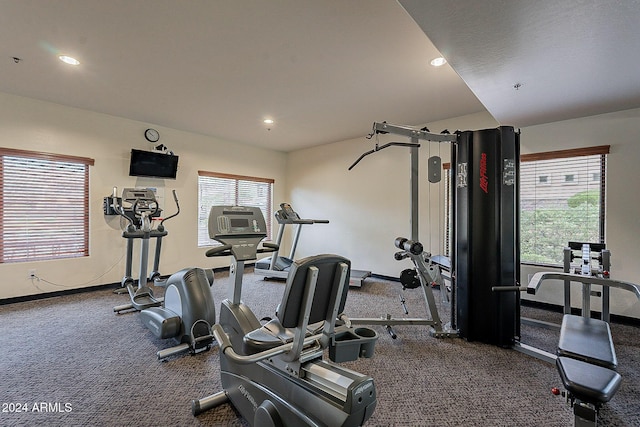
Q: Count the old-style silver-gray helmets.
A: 0